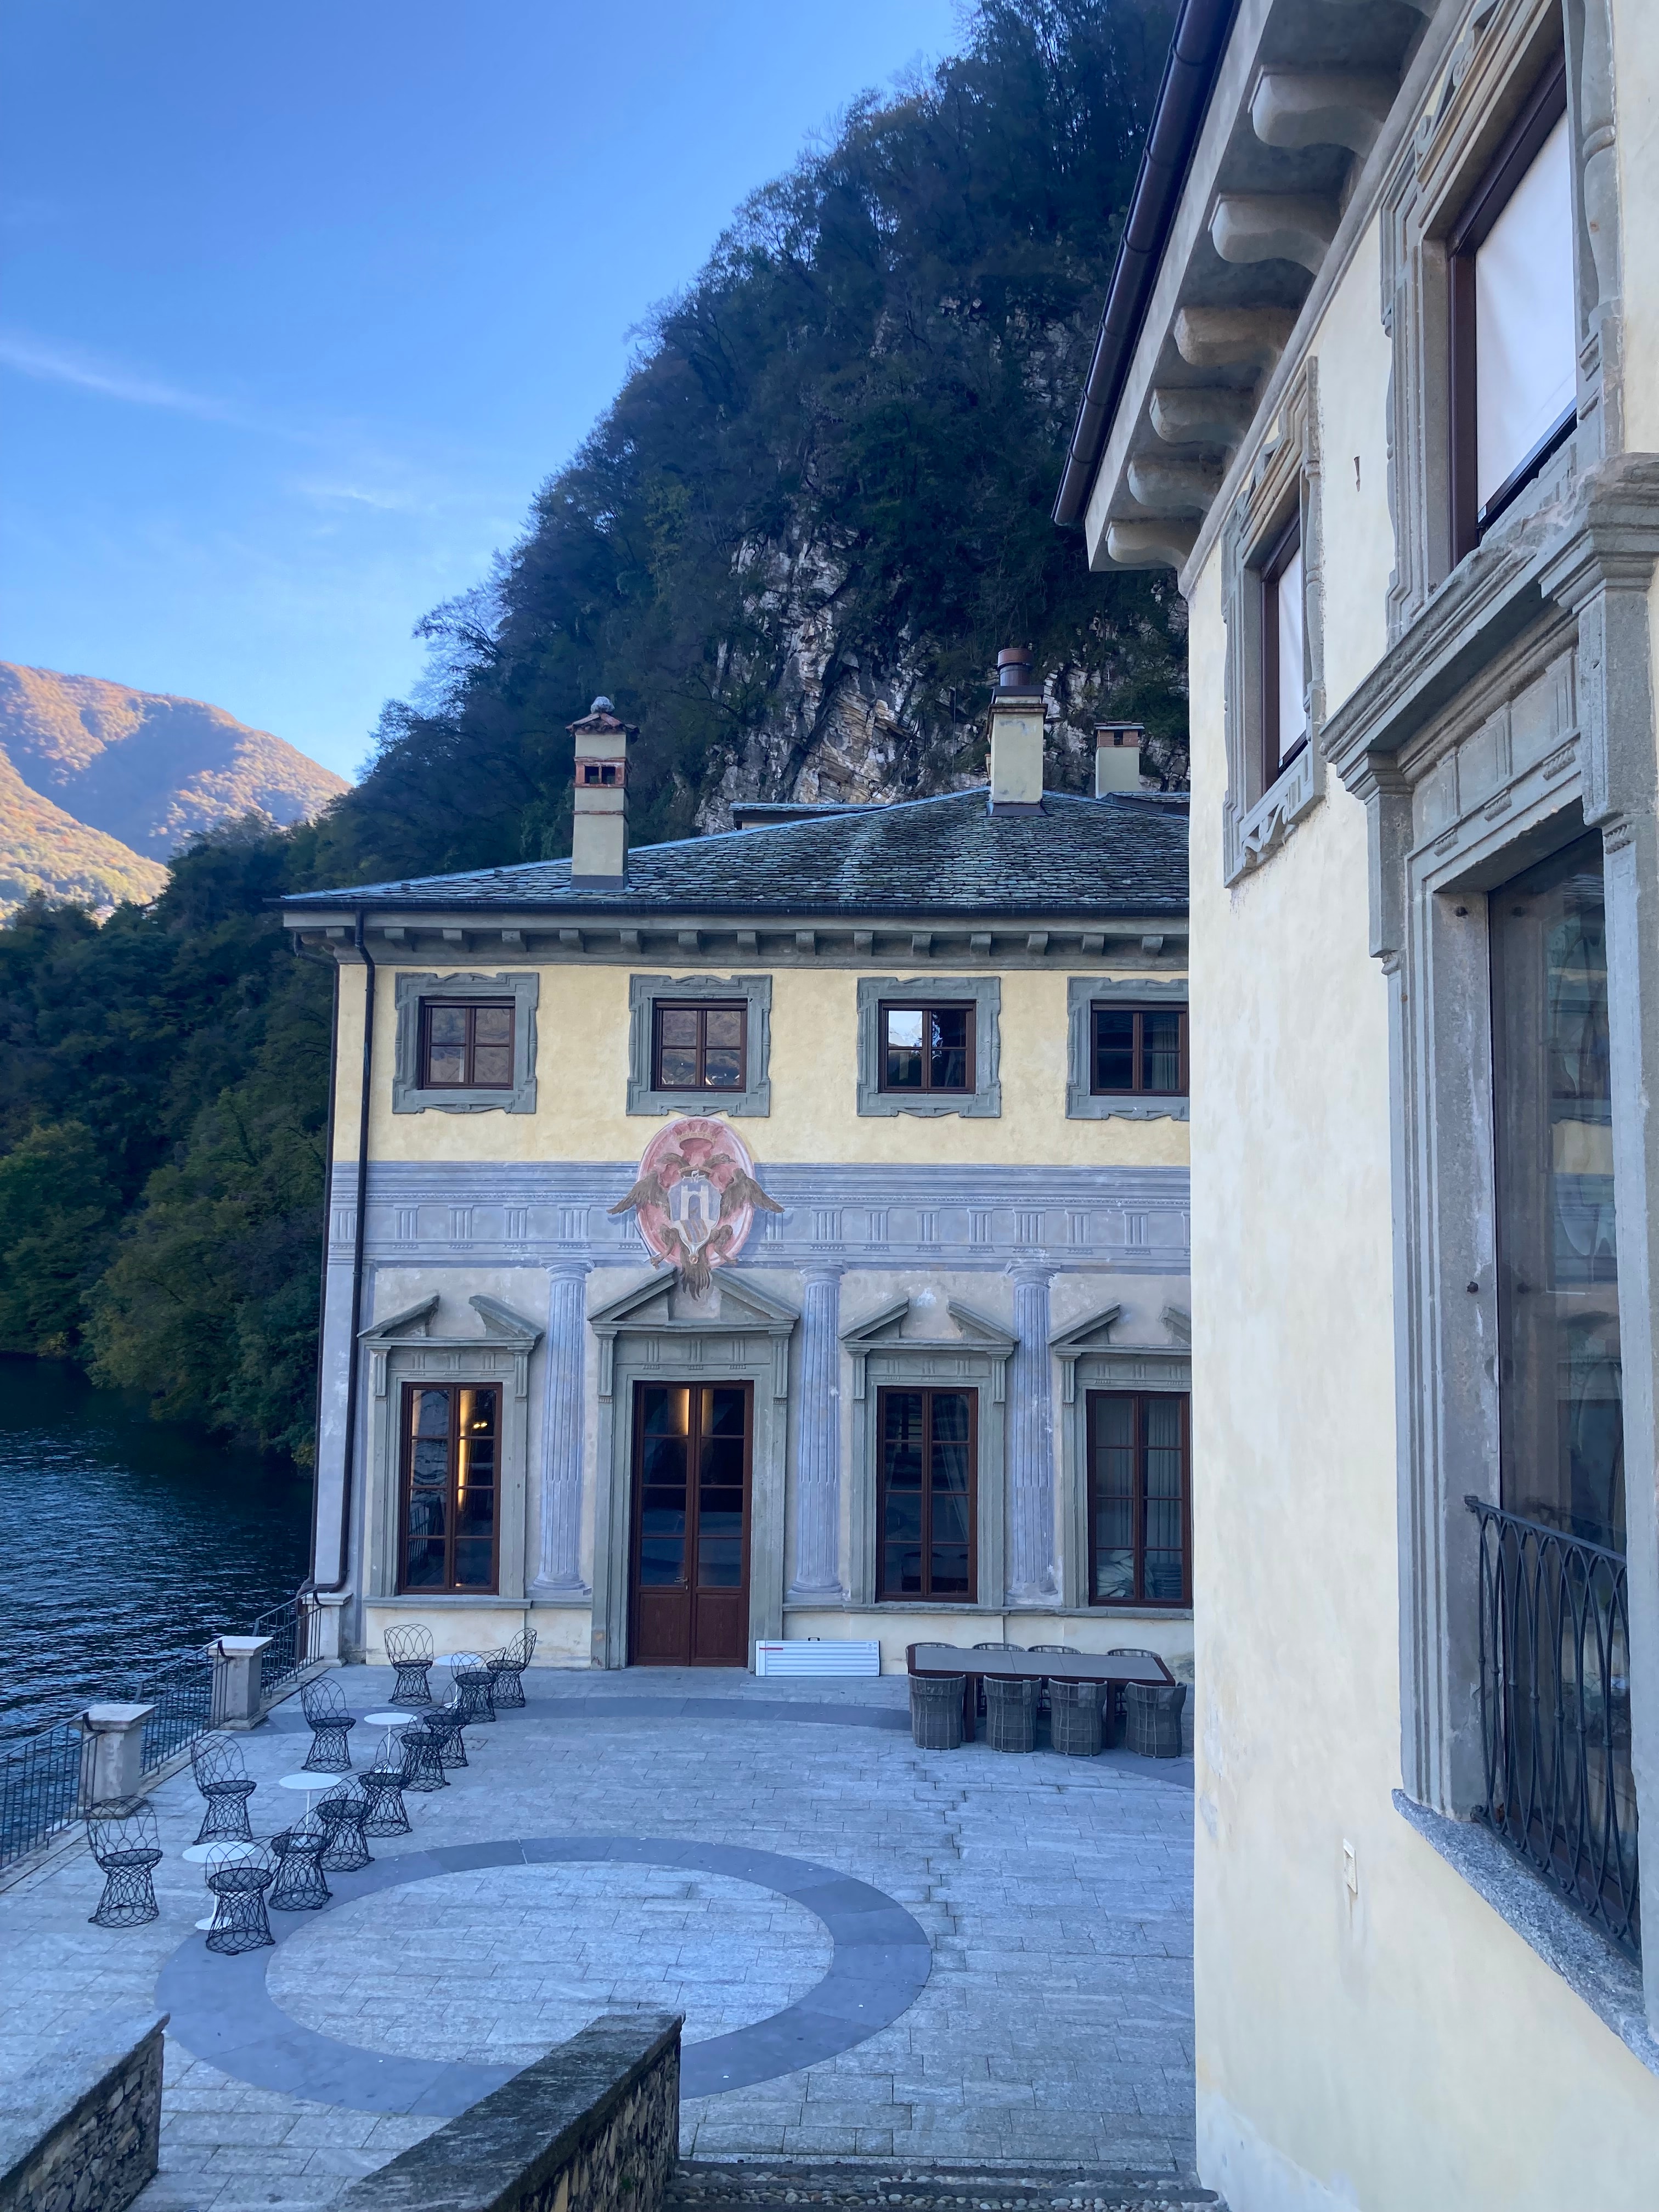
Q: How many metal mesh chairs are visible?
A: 12